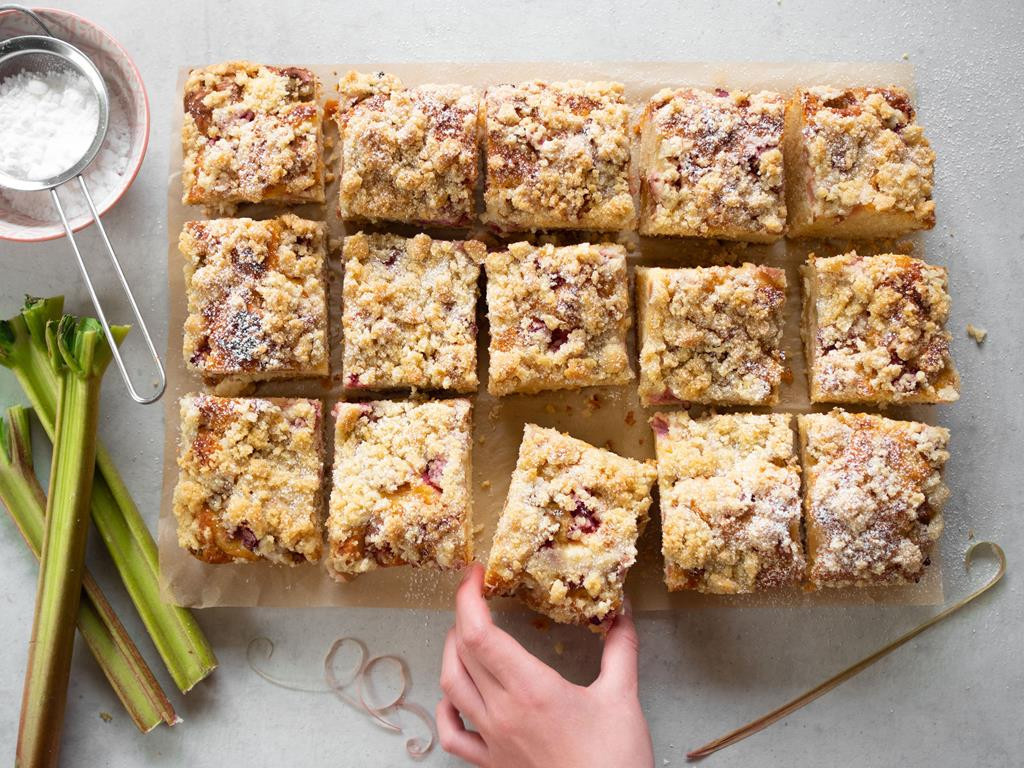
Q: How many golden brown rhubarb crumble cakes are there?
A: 15